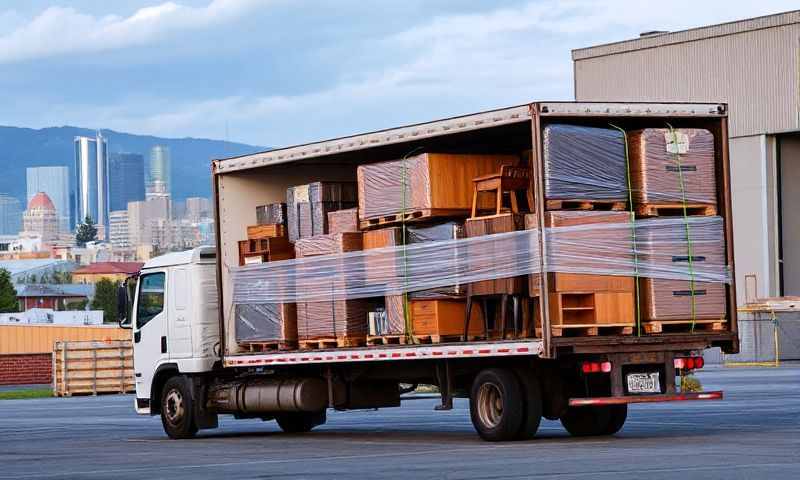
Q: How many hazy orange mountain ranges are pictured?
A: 0